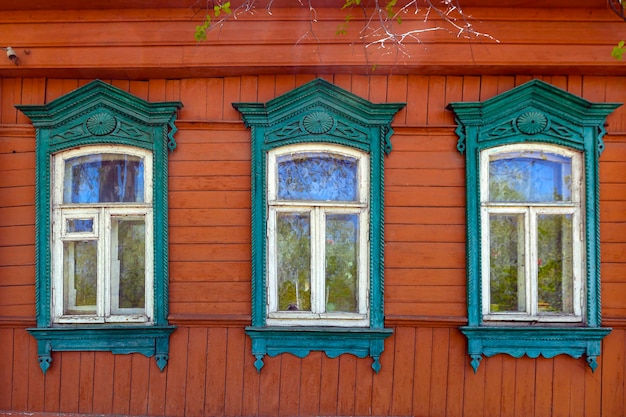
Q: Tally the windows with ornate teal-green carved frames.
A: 3